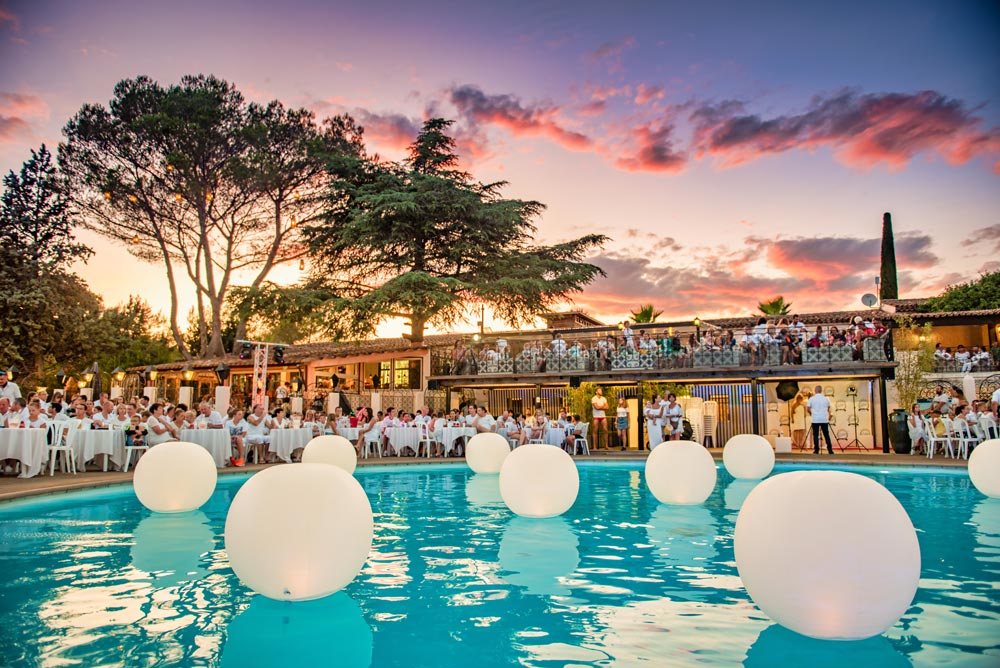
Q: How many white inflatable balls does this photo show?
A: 9